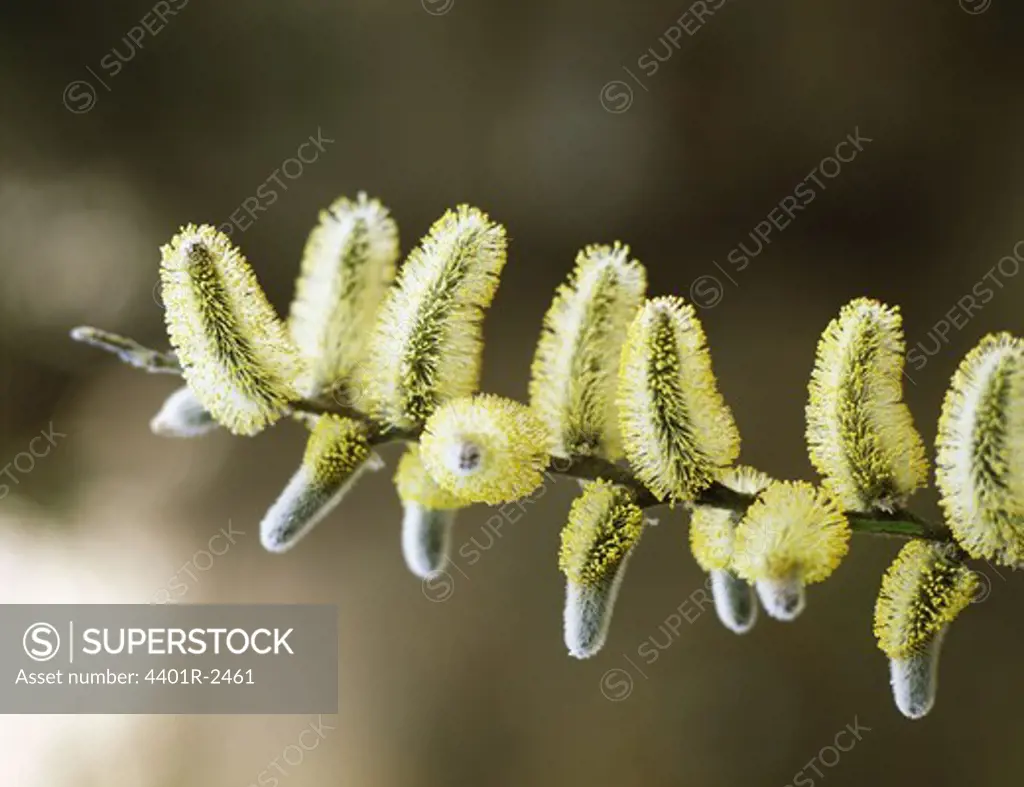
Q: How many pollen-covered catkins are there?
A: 14